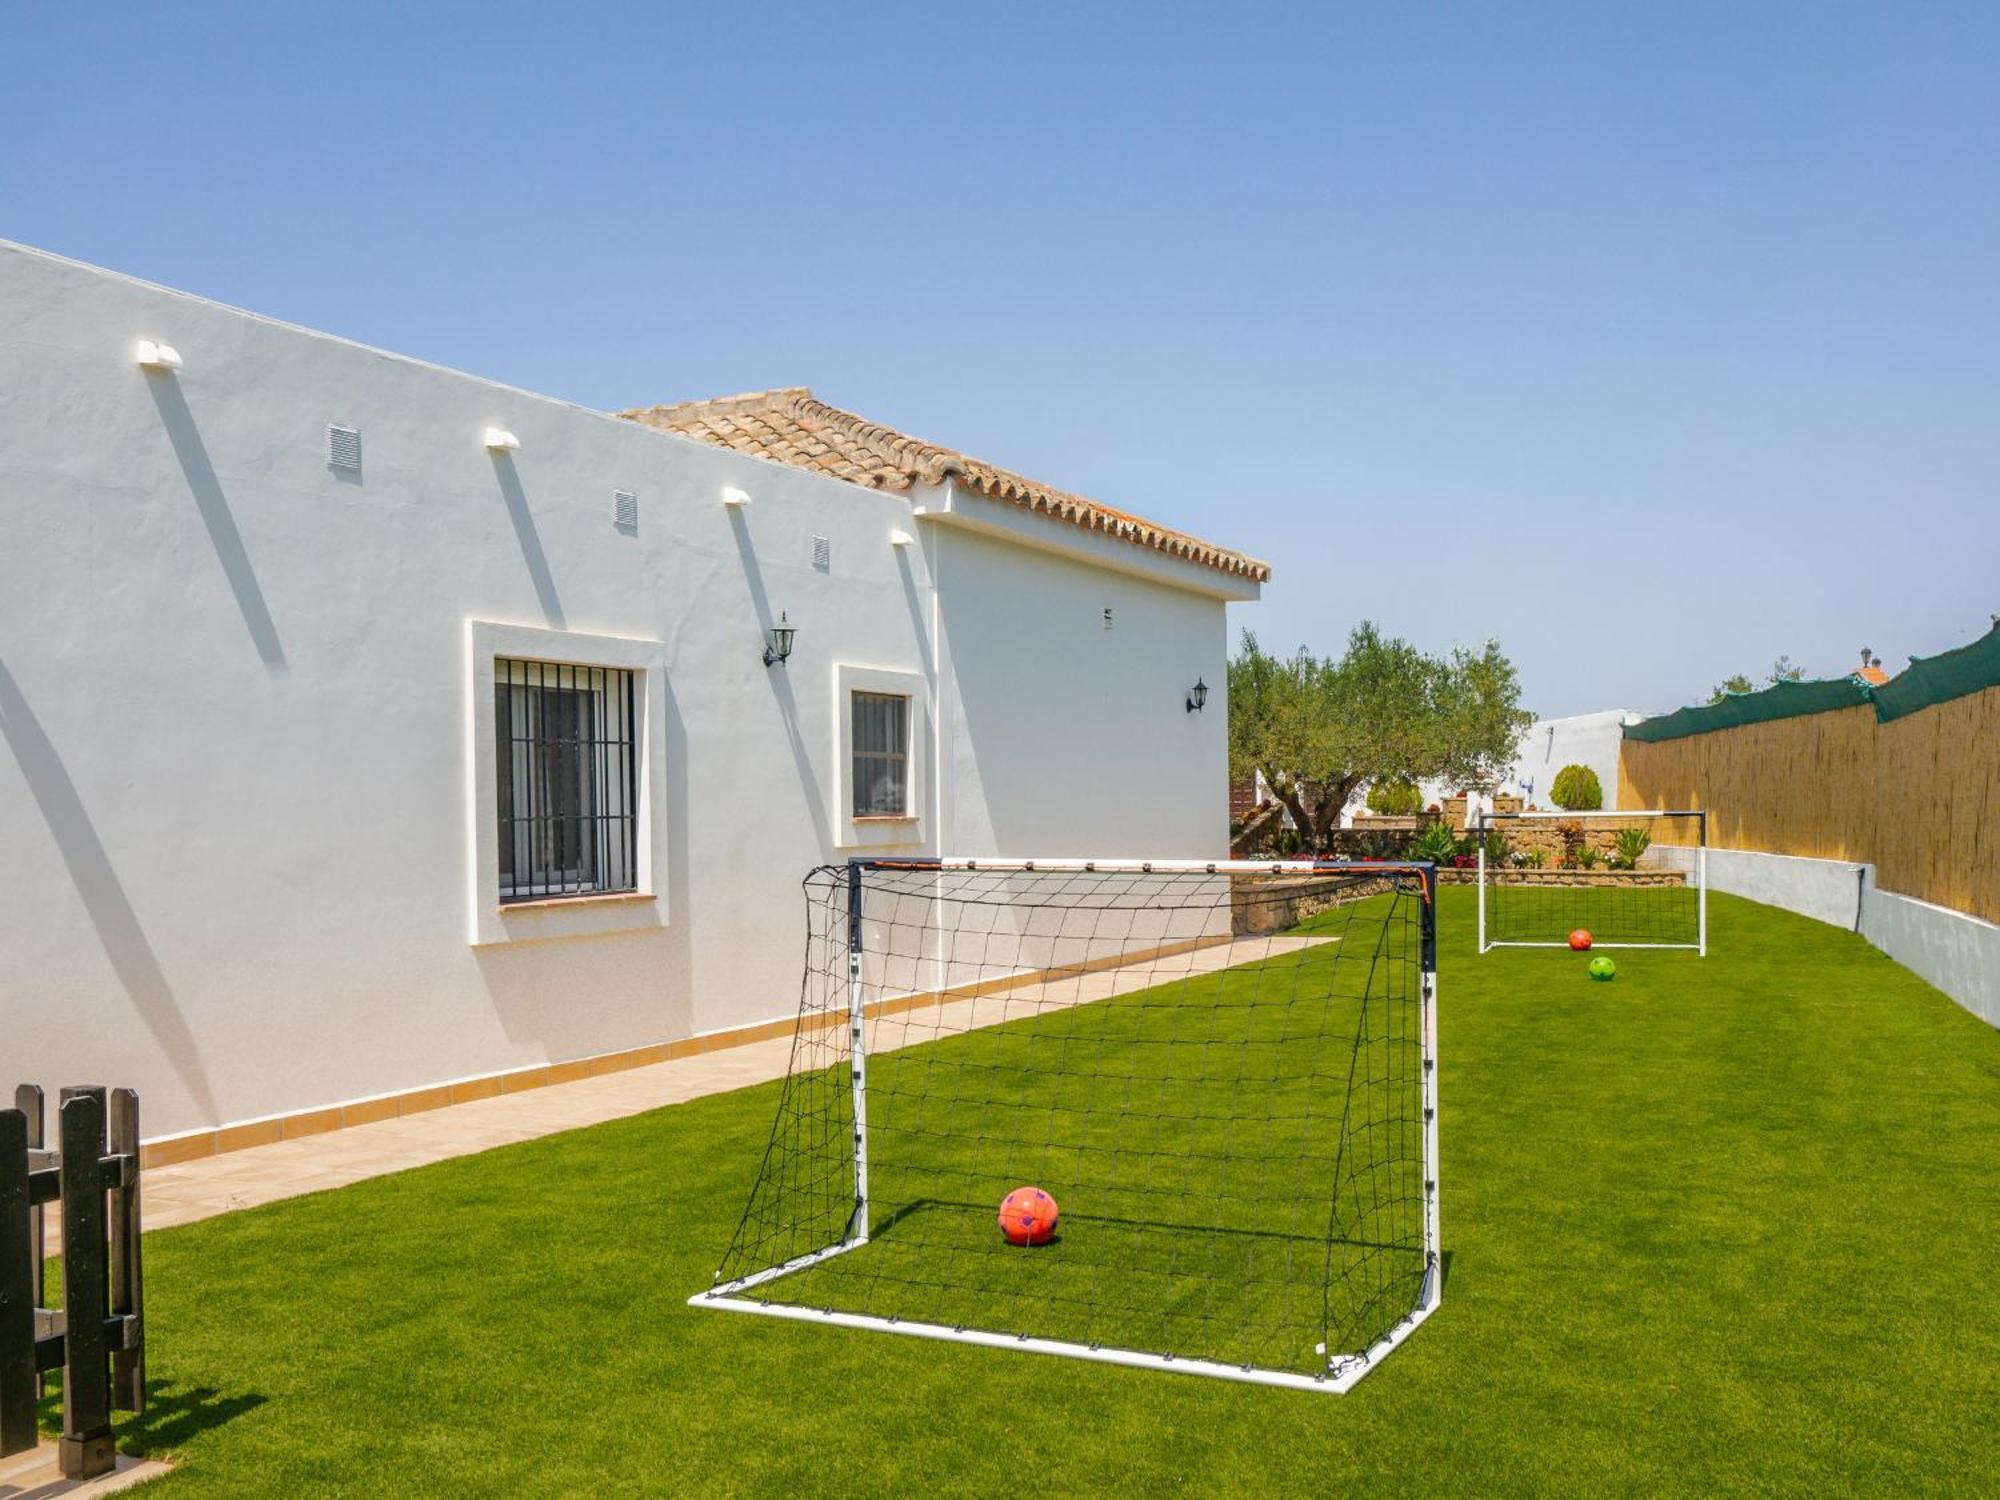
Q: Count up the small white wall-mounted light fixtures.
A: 4